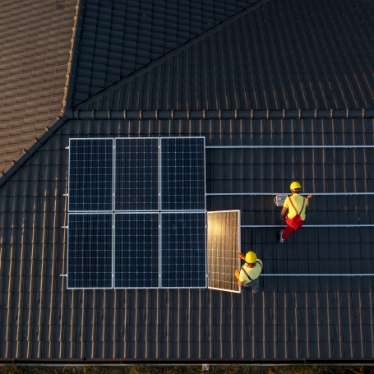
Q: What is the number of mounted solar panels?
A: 6